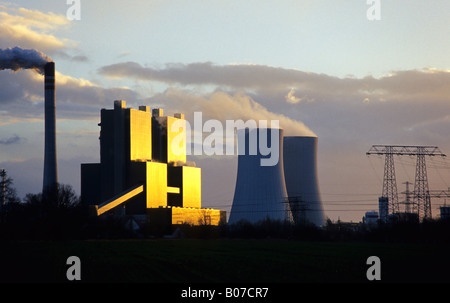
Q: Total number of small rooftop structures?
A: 4